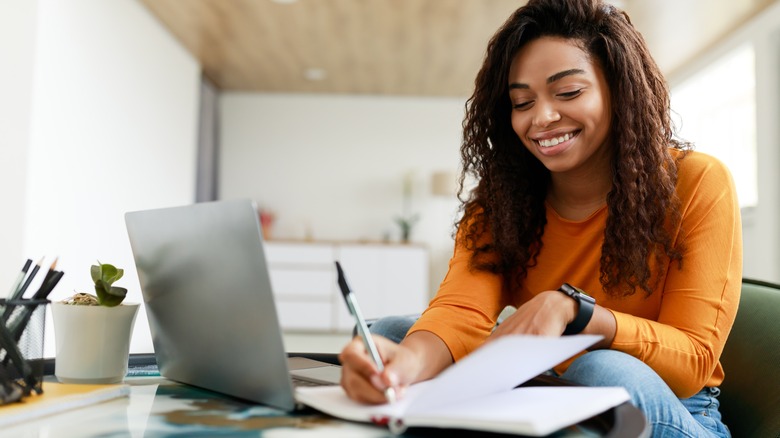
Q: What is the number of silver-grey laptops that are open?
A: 1